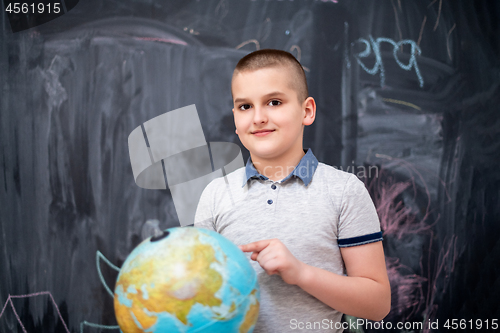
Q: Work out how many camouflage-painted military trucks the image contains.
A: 0